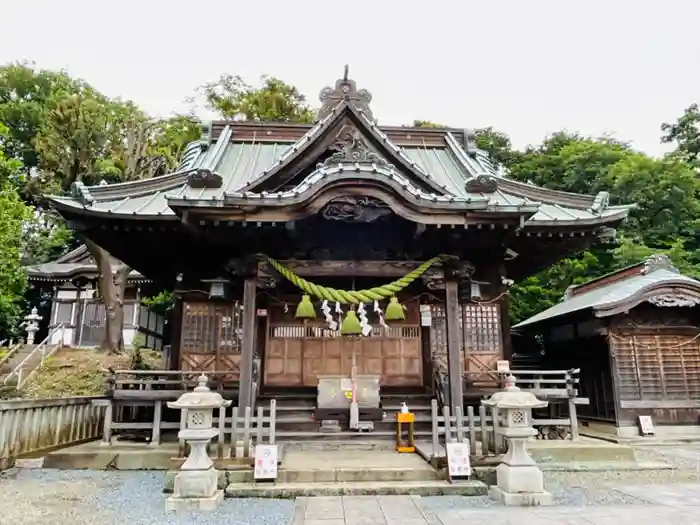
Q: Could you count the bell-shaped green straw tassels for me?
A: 3